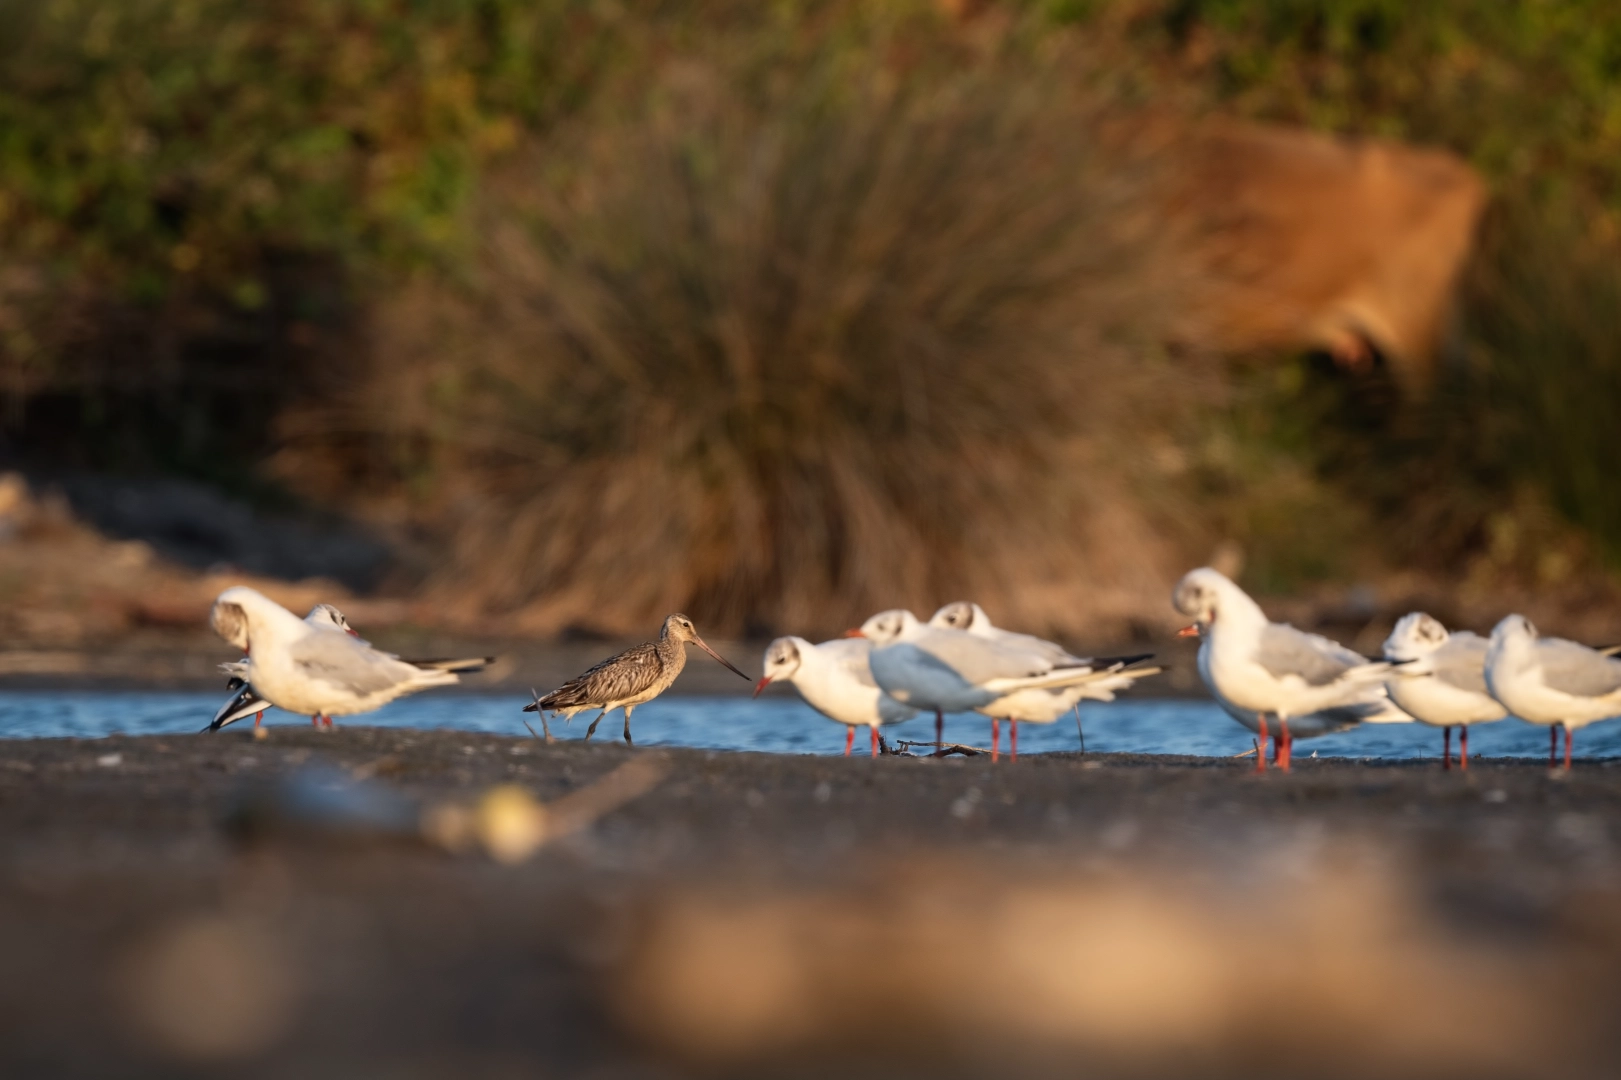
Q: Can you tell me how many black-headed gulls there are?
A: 9